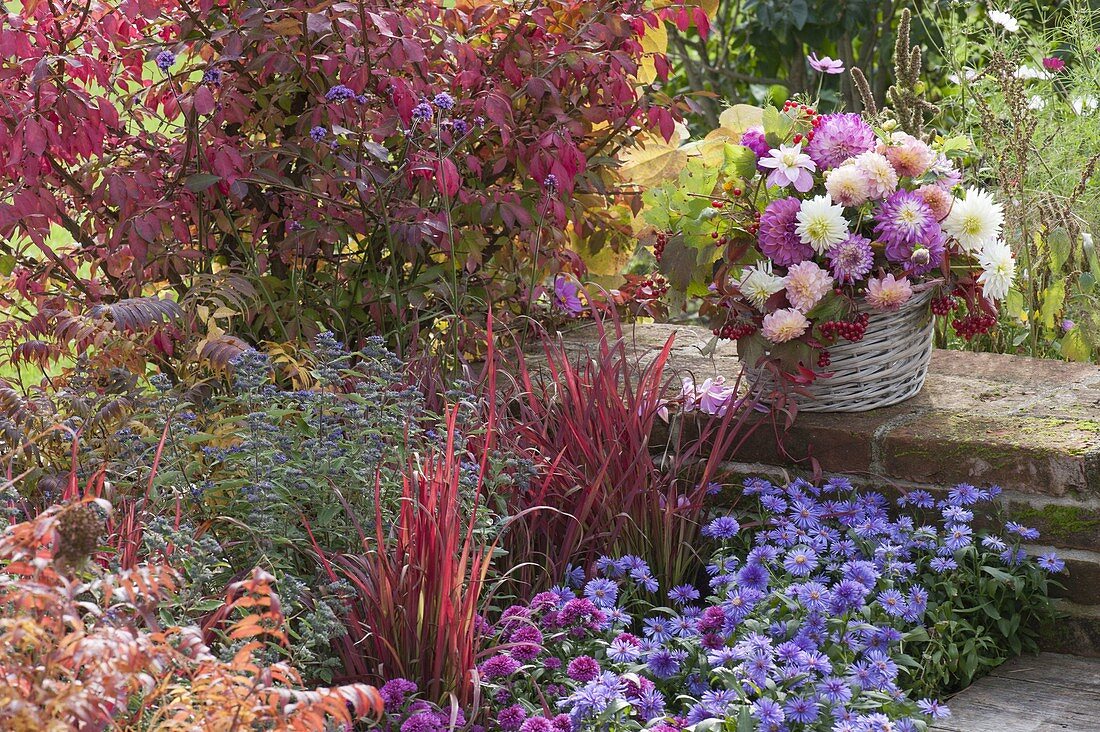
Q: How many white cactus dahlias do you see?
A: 4